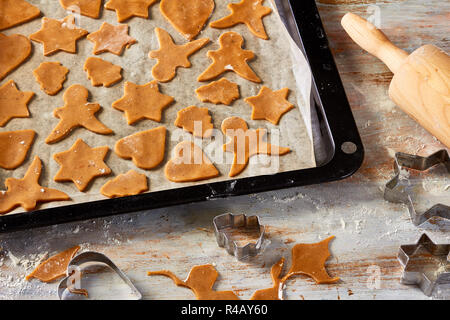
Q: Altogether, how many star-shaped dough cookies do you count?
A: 7